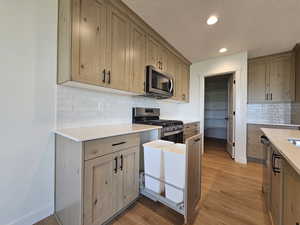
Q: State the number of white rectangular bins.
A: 2